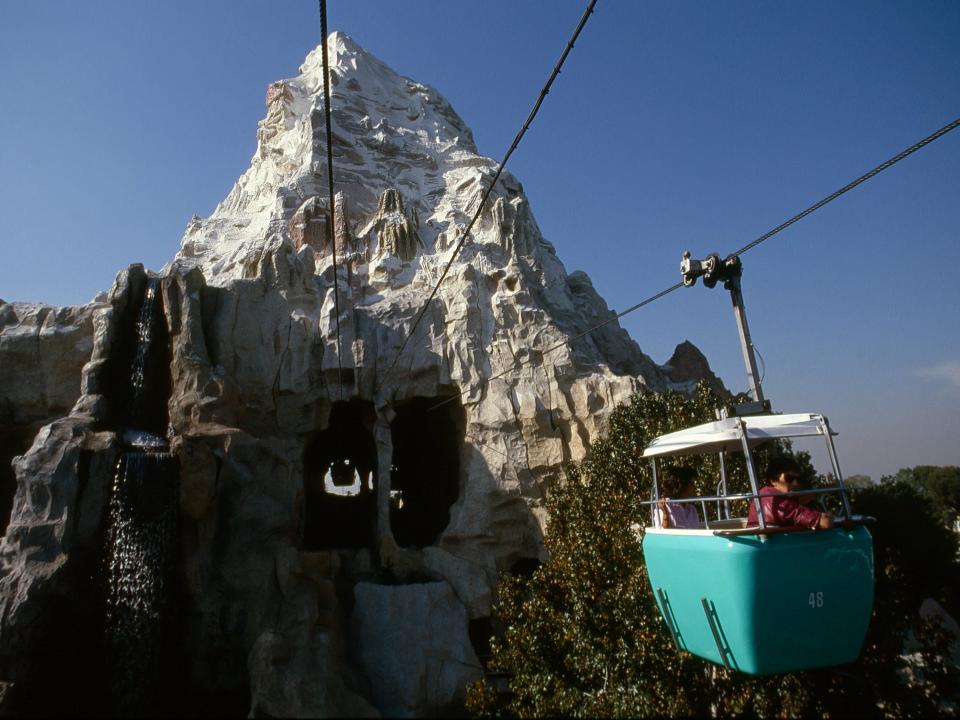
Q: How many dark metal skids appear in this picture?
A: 2